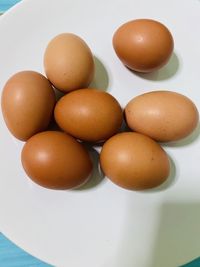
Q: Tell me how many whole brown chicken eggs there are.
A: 7